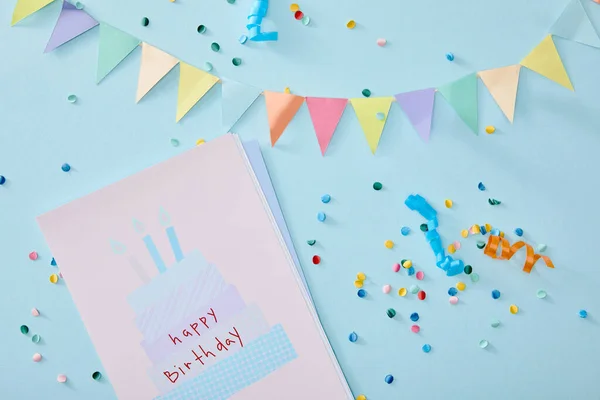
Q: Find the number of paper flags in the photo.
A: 14